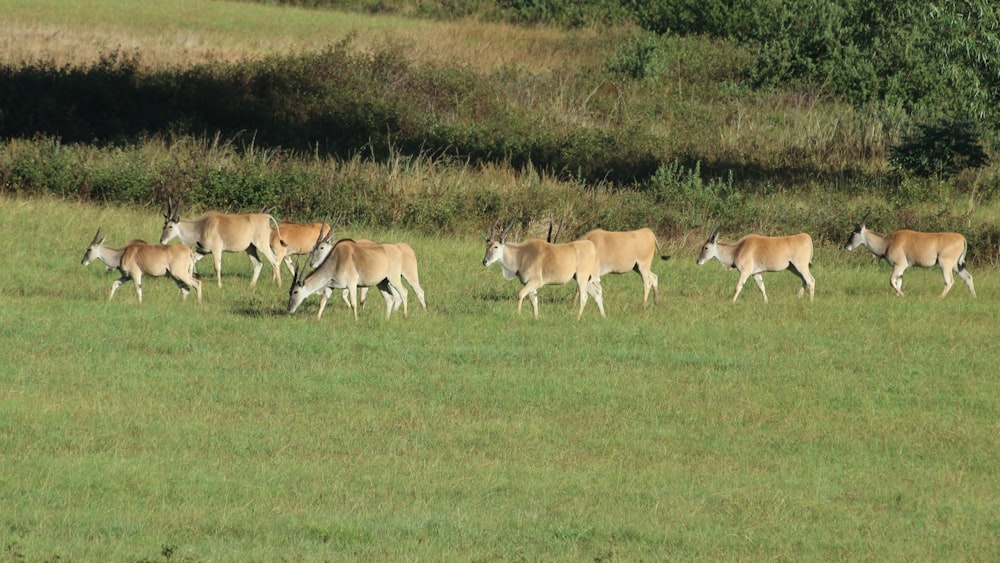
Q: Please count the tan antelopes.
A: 9